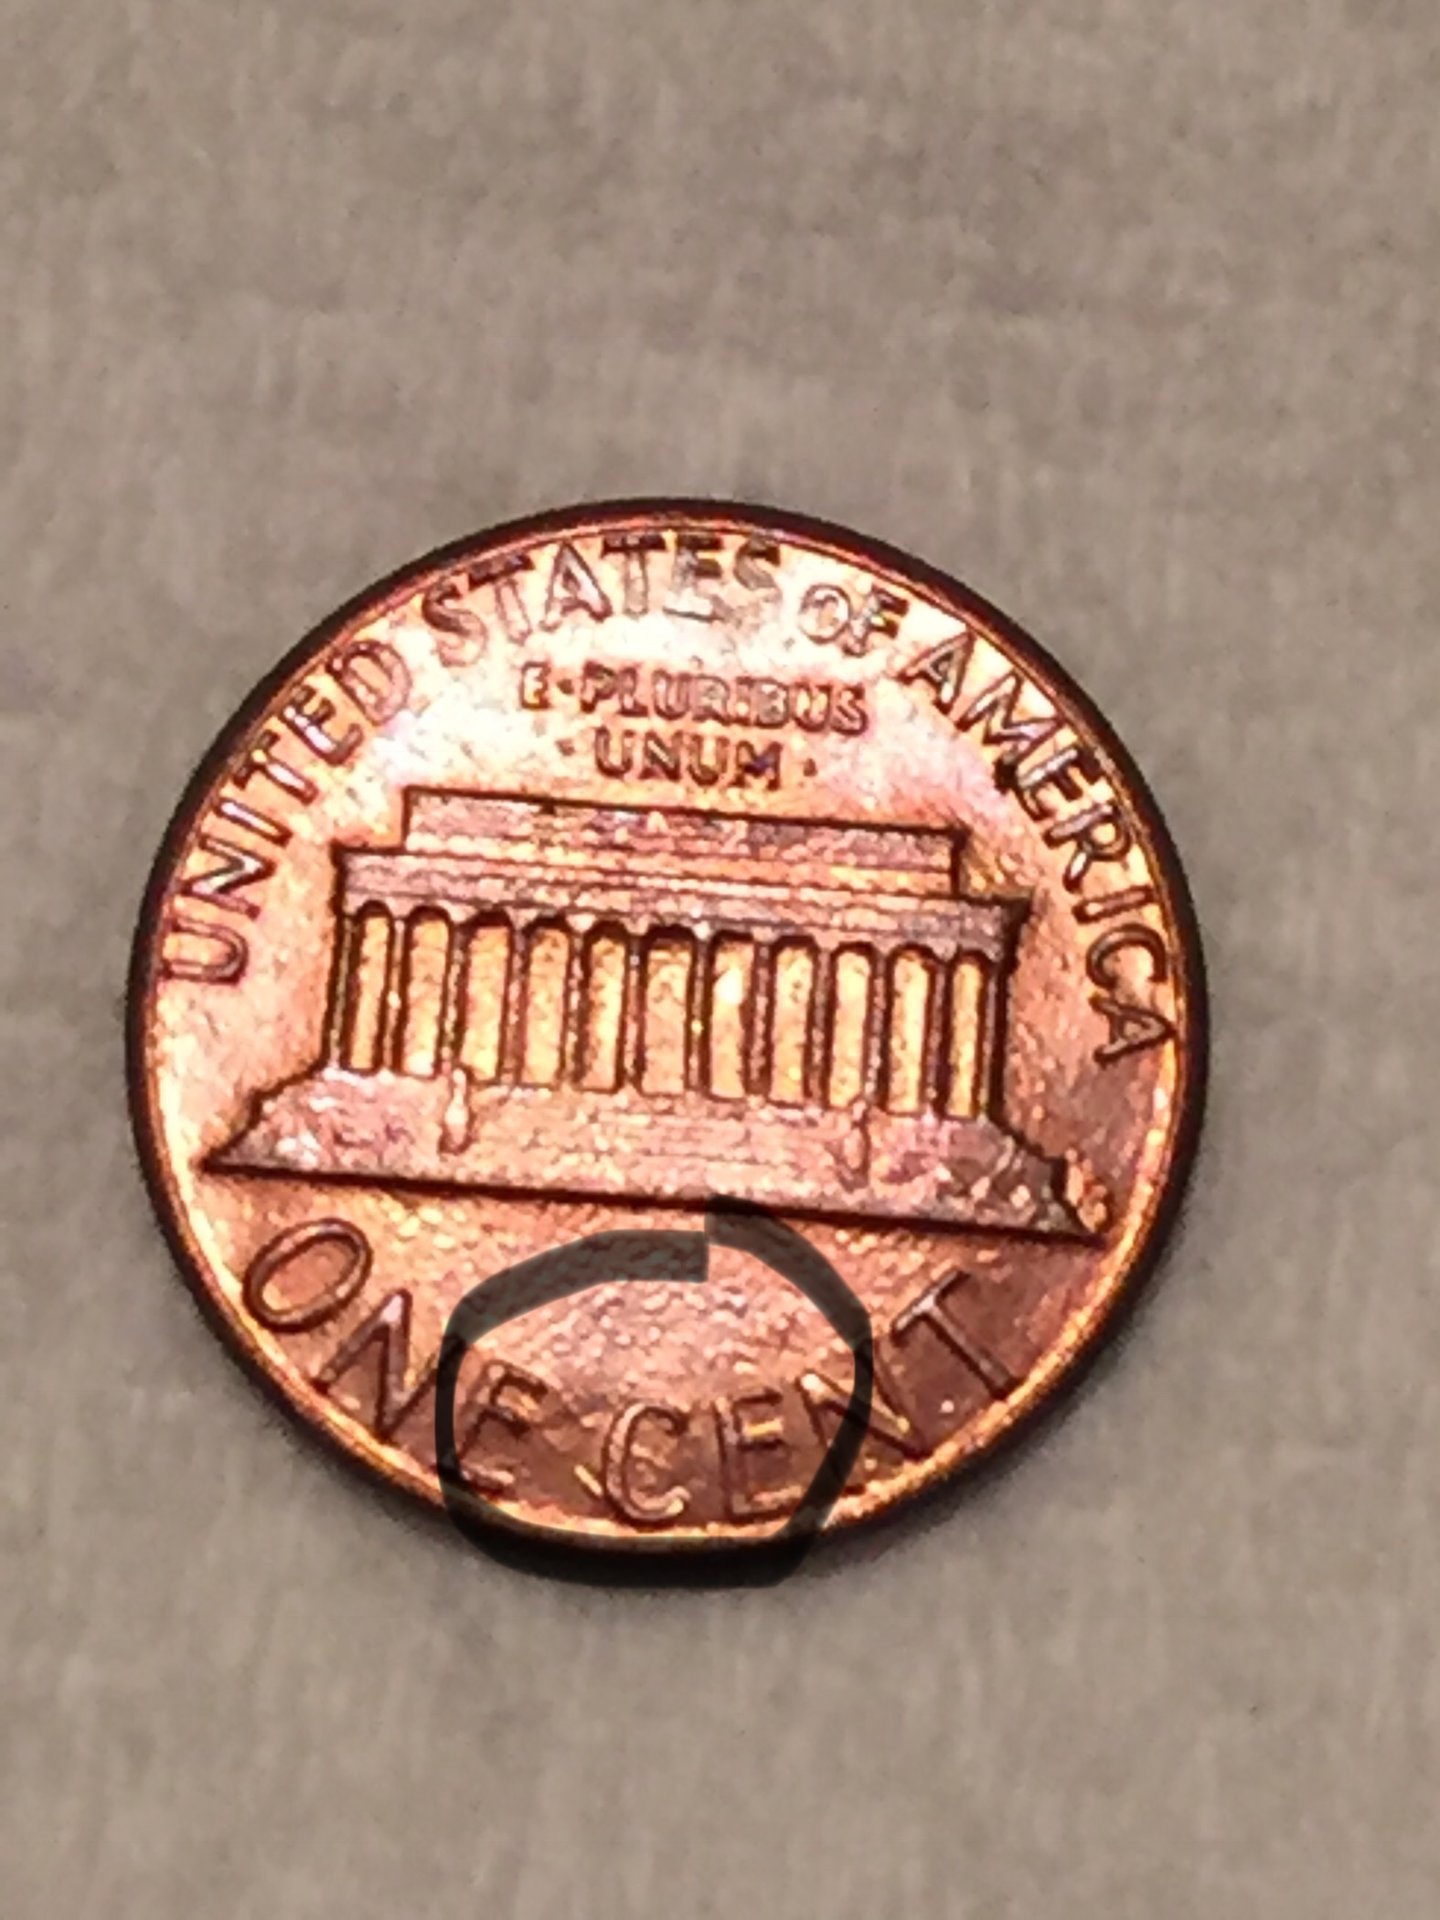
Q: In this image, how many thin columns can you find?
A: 12